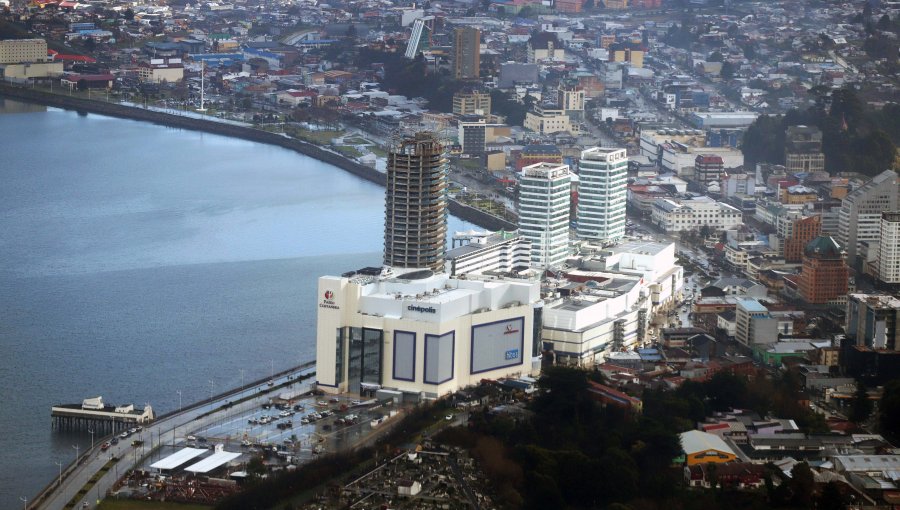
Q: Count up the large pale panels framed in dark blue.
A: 3